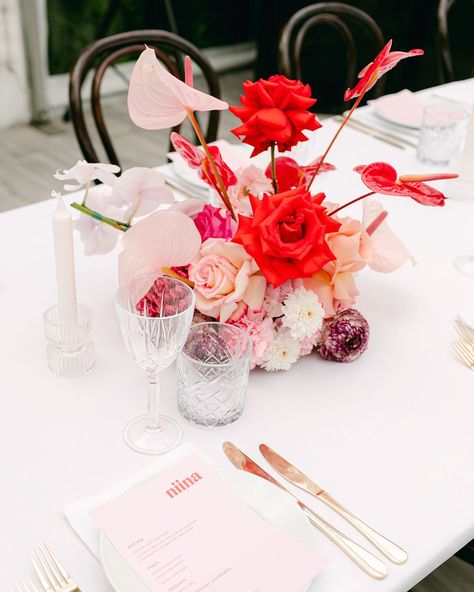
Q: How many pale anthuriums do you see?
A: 3